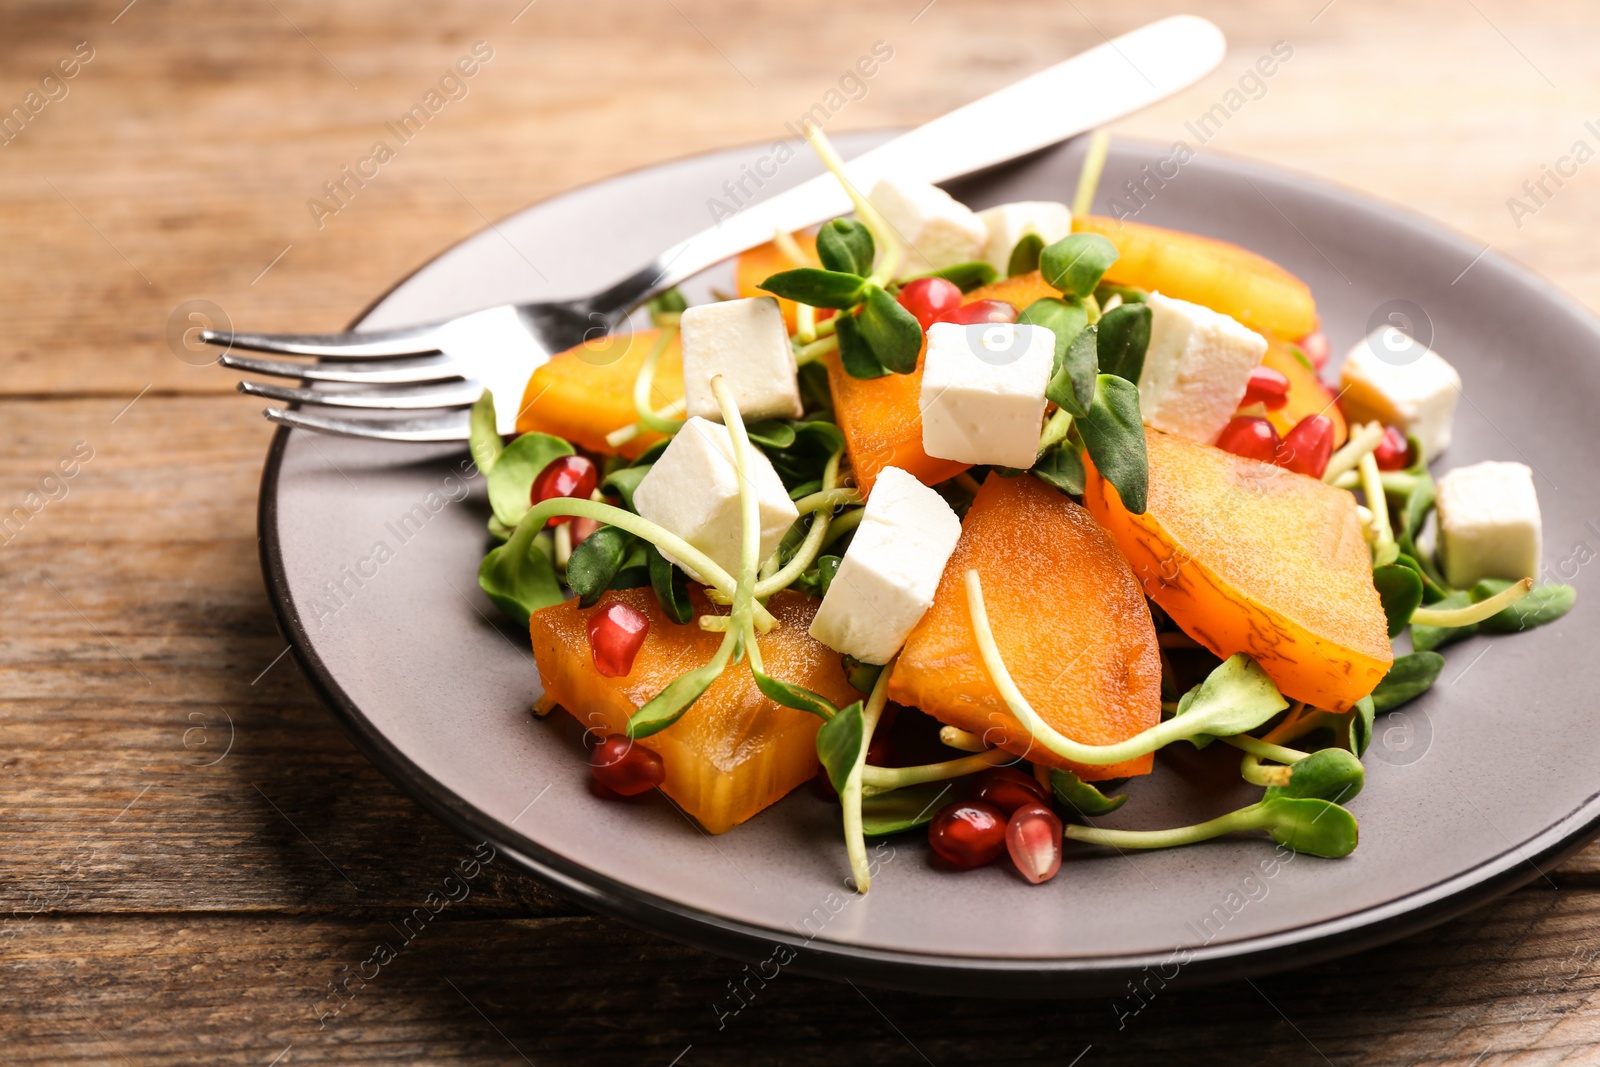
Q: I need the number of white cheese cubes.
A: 9